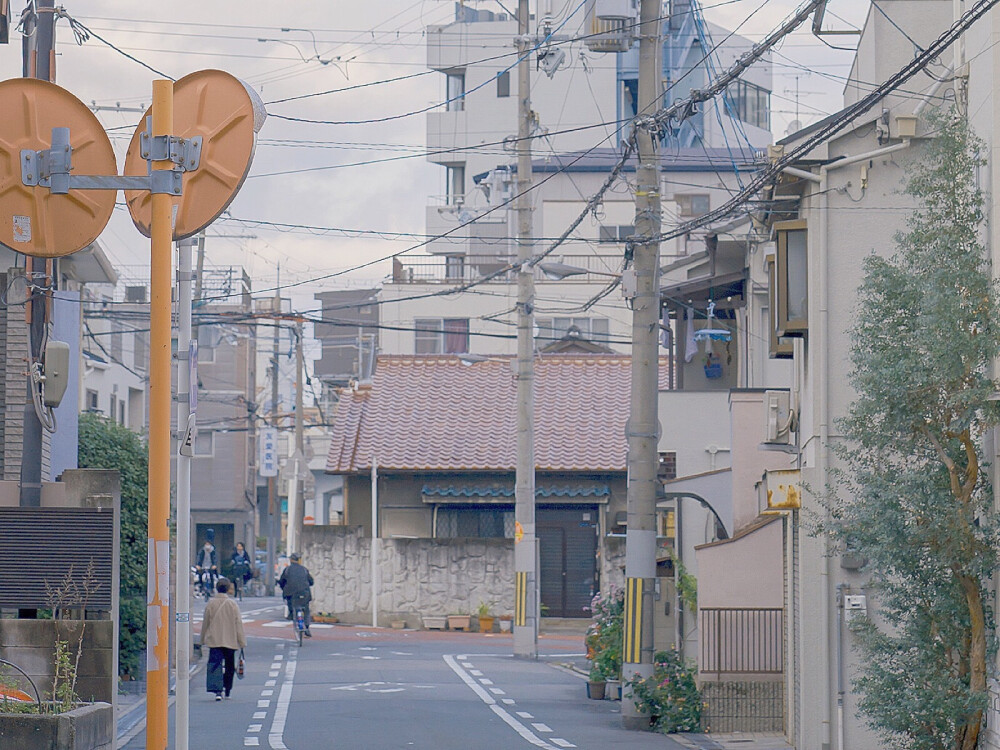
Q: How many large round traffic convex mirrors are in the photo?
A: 2